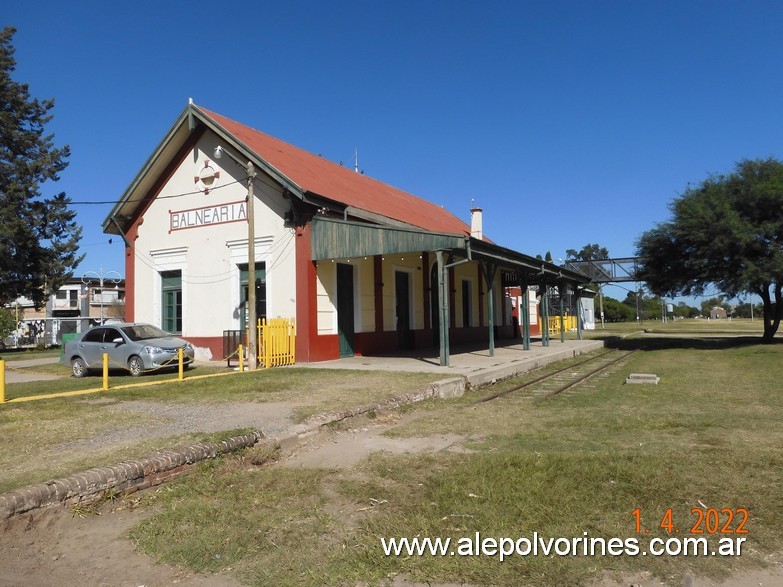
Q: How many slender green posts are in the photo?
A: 6